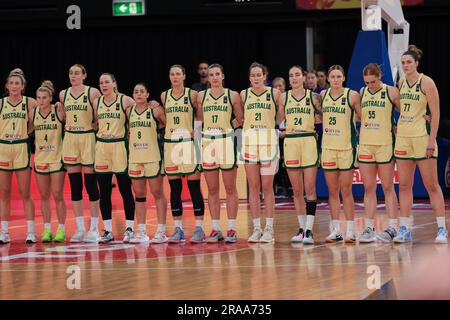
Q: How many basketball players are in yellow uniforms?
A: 12